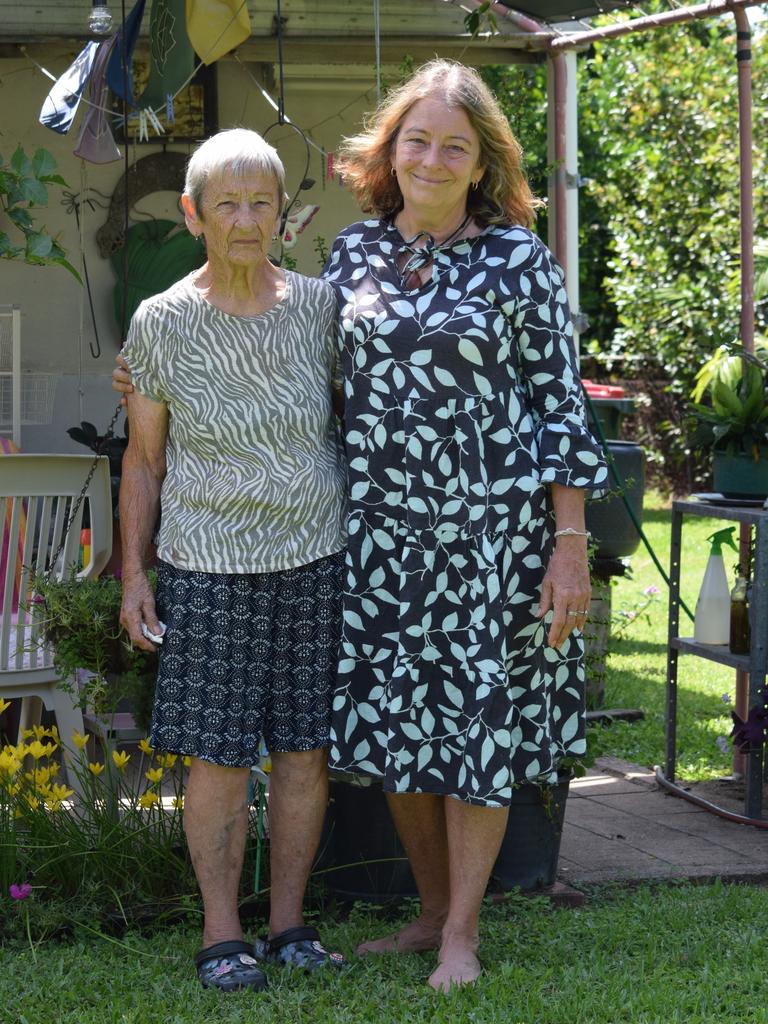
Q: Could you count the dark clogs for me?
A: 2